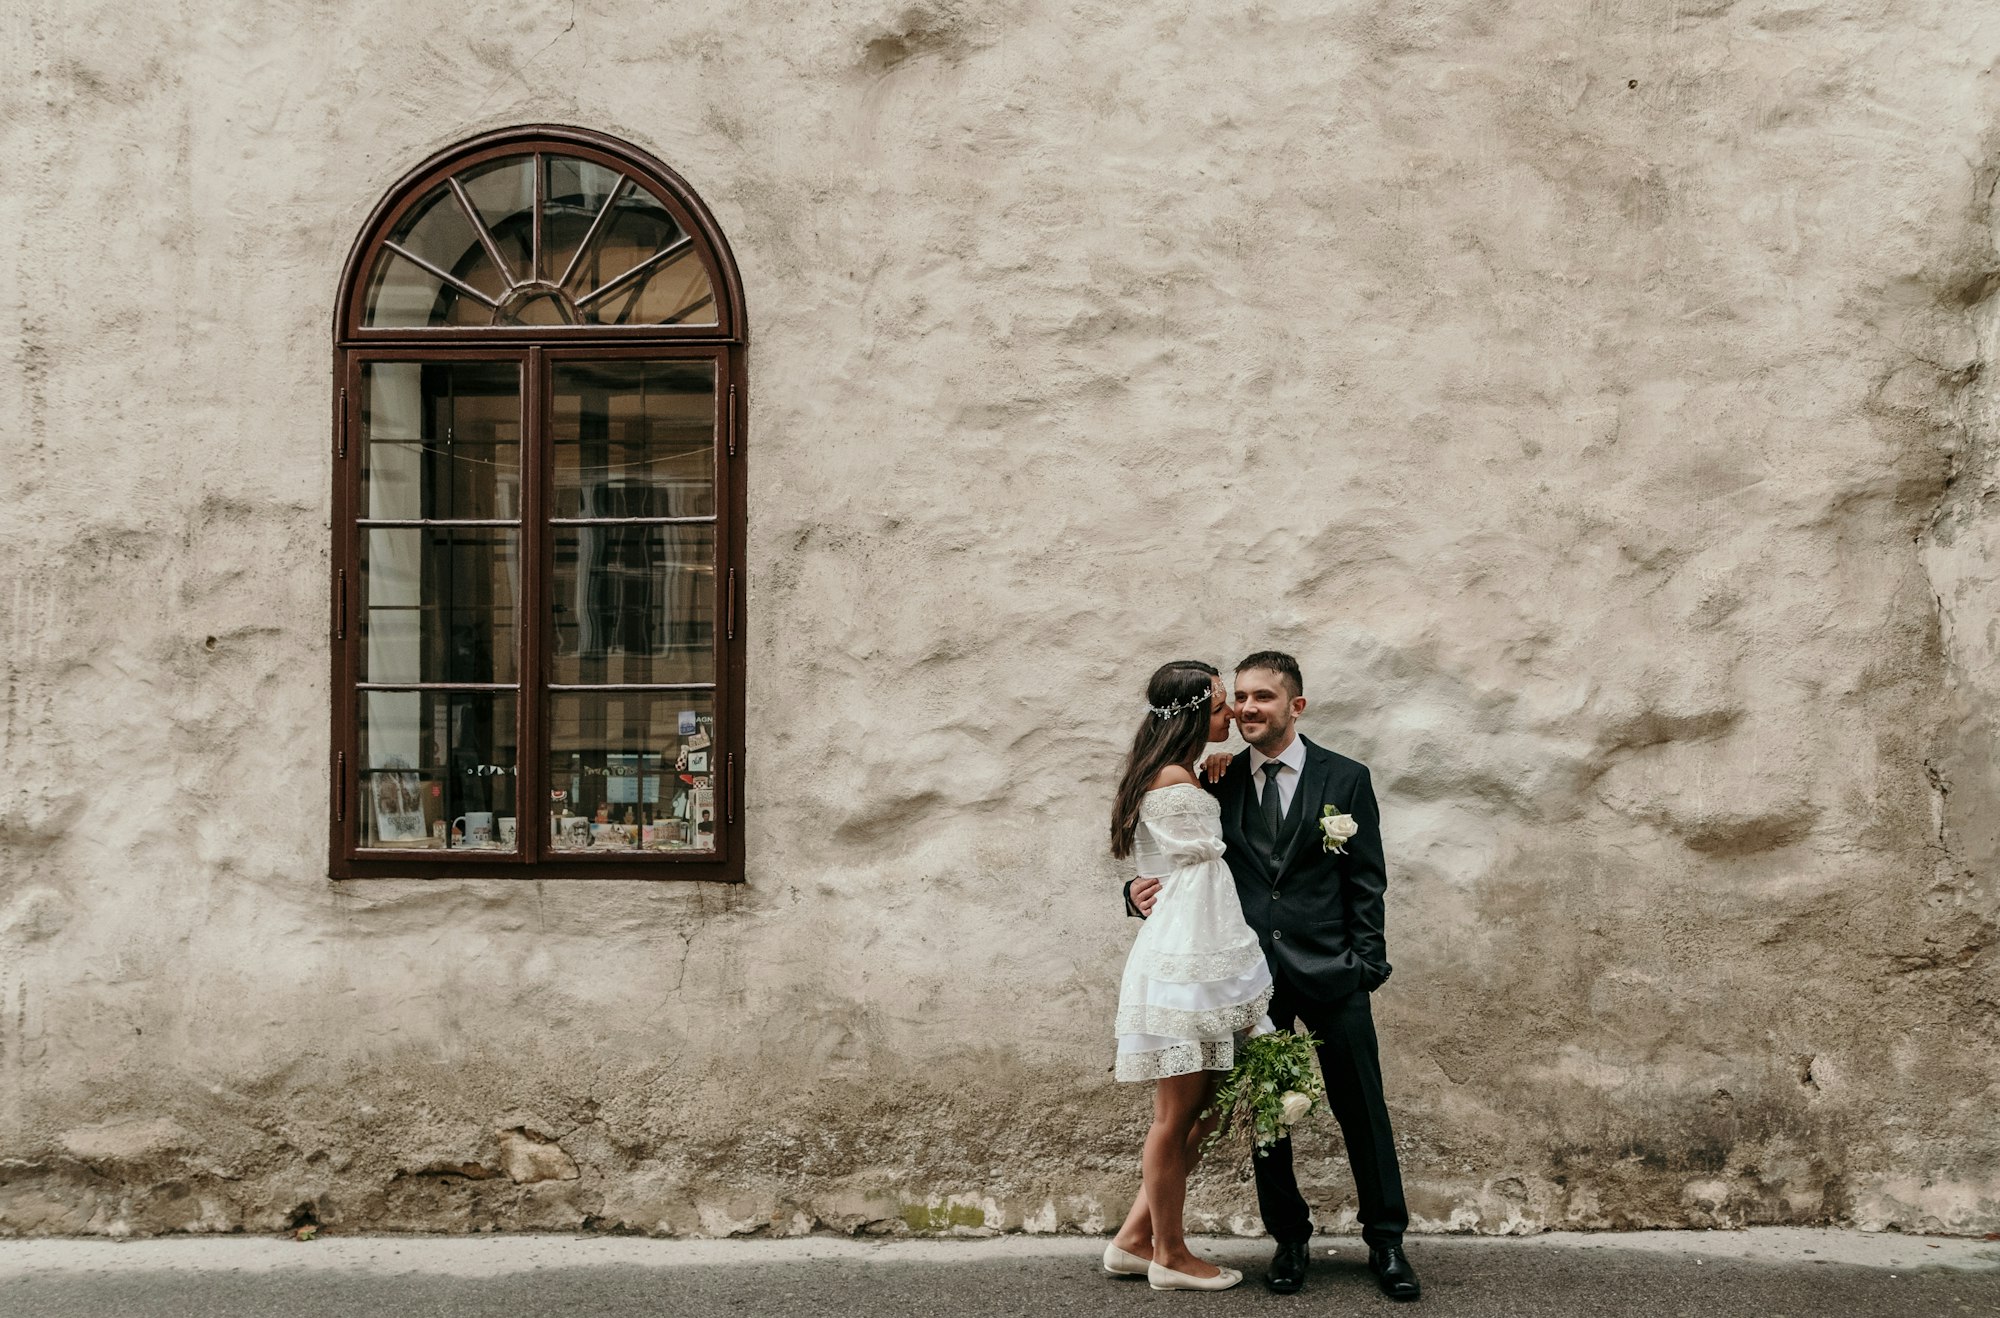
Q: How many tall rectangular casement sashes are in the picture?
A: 2